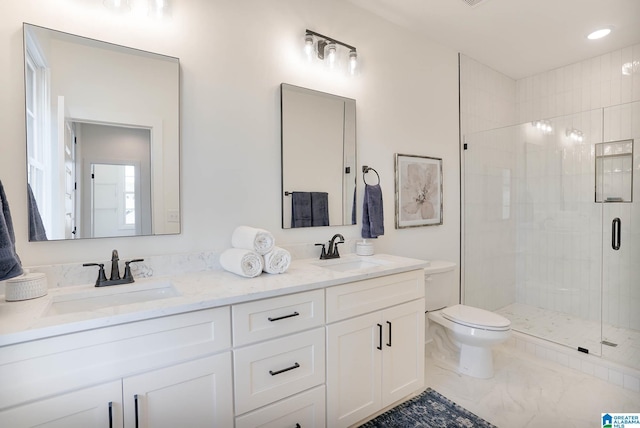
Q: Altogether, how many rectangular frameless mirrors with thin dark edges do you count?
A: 2